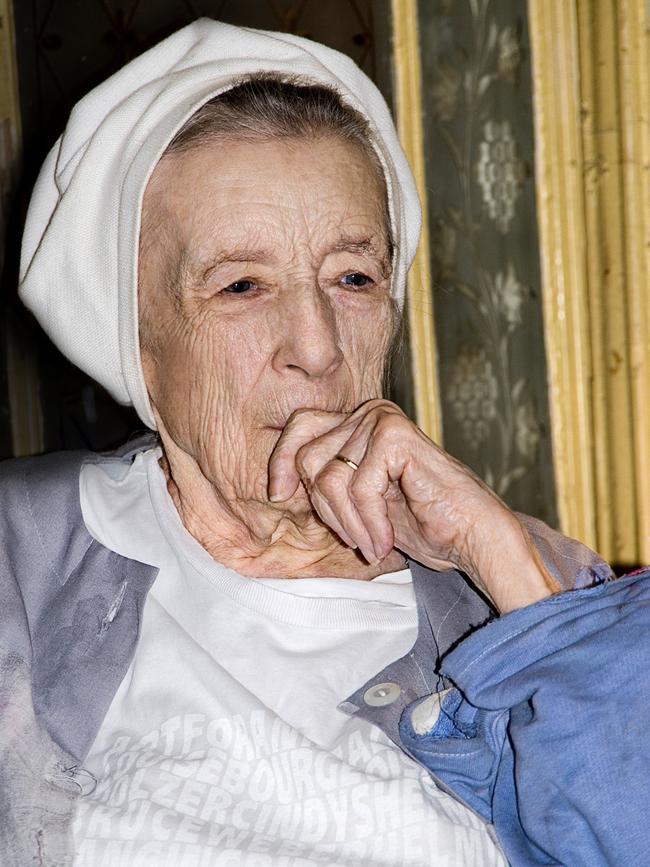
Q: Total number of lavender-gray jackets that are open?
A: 1